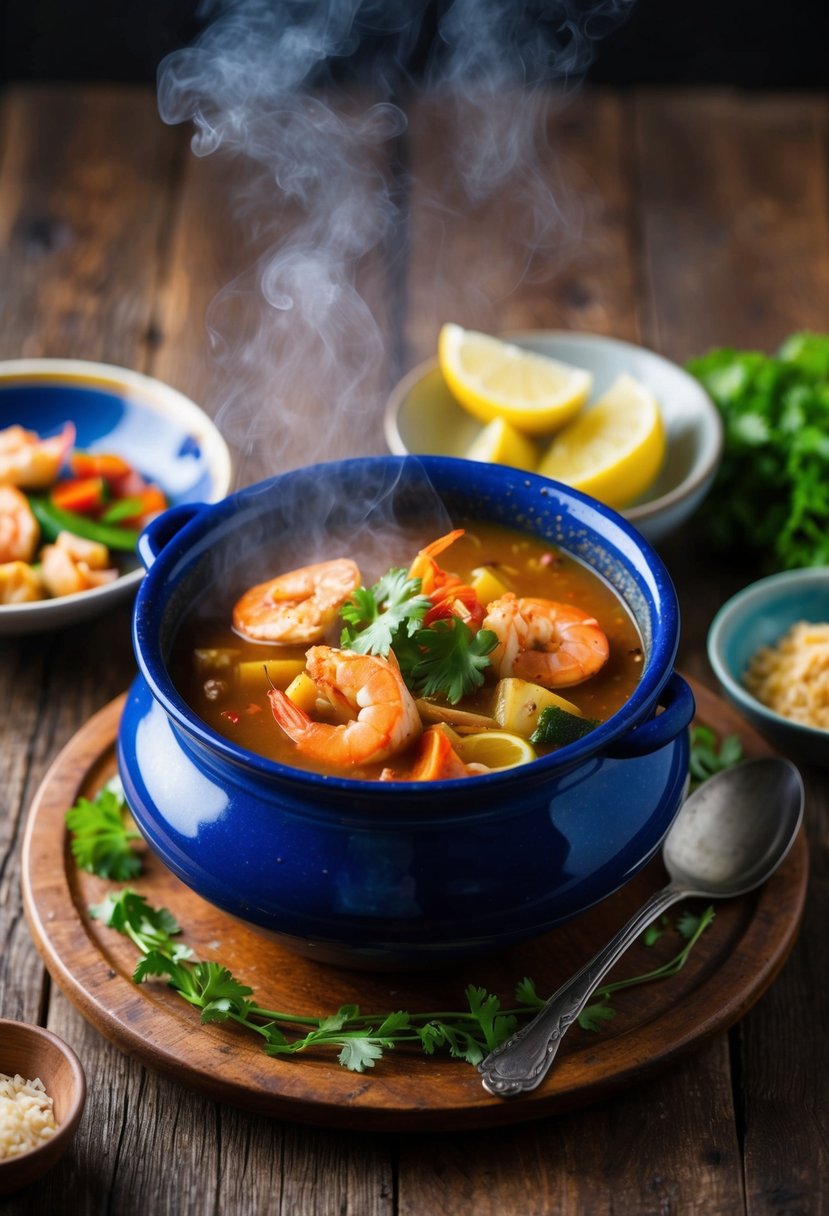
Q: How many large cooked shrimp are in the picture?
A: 3